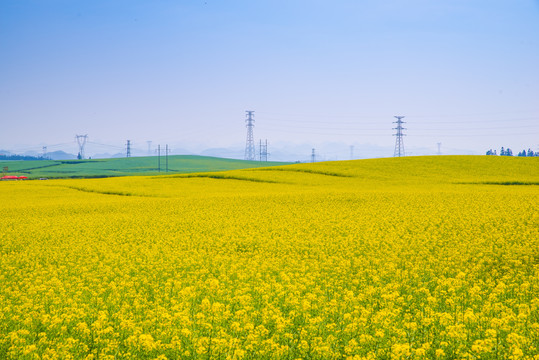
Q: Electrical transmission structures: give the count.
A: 11